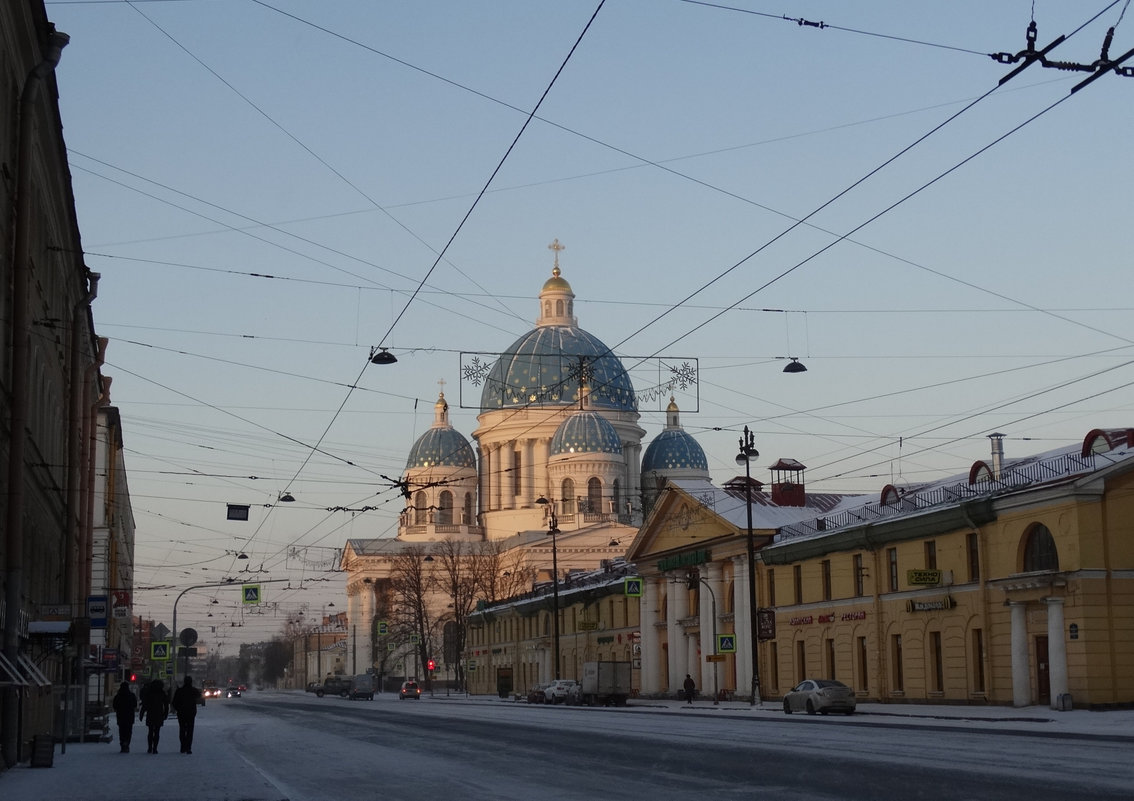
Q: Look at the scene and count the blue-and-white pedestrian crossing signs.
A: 4